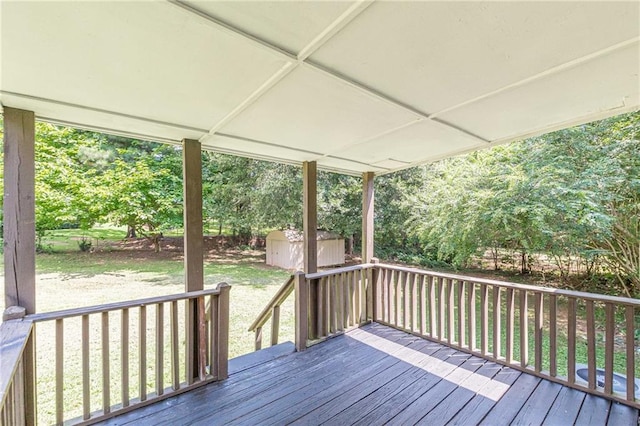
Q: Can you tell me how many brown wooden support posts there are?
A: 4